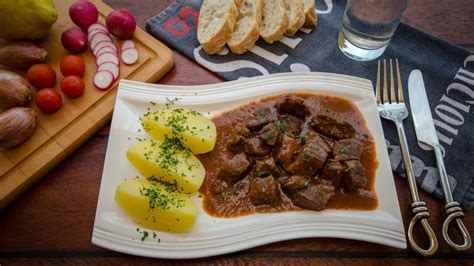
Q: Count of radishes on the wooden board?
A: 3